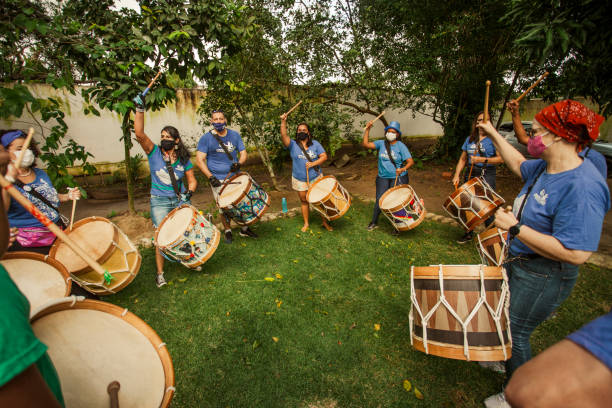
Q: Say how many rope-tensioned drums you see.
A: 10